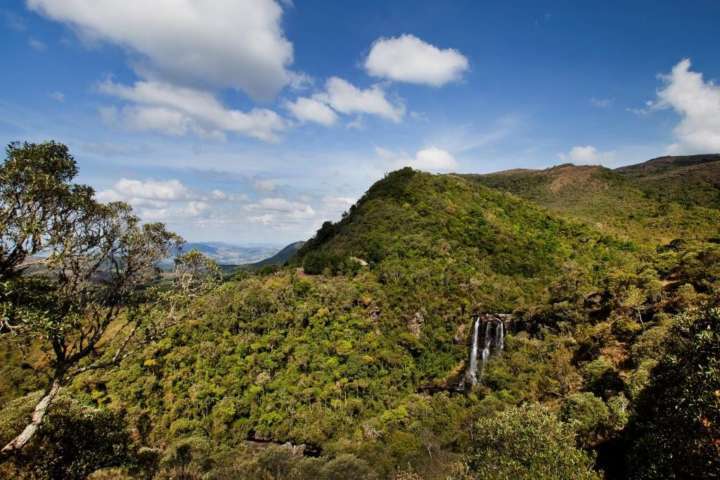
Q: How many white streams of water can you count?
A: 3